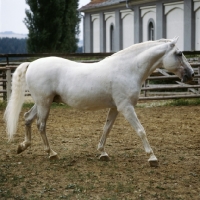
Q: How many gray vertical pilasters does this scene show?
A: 6